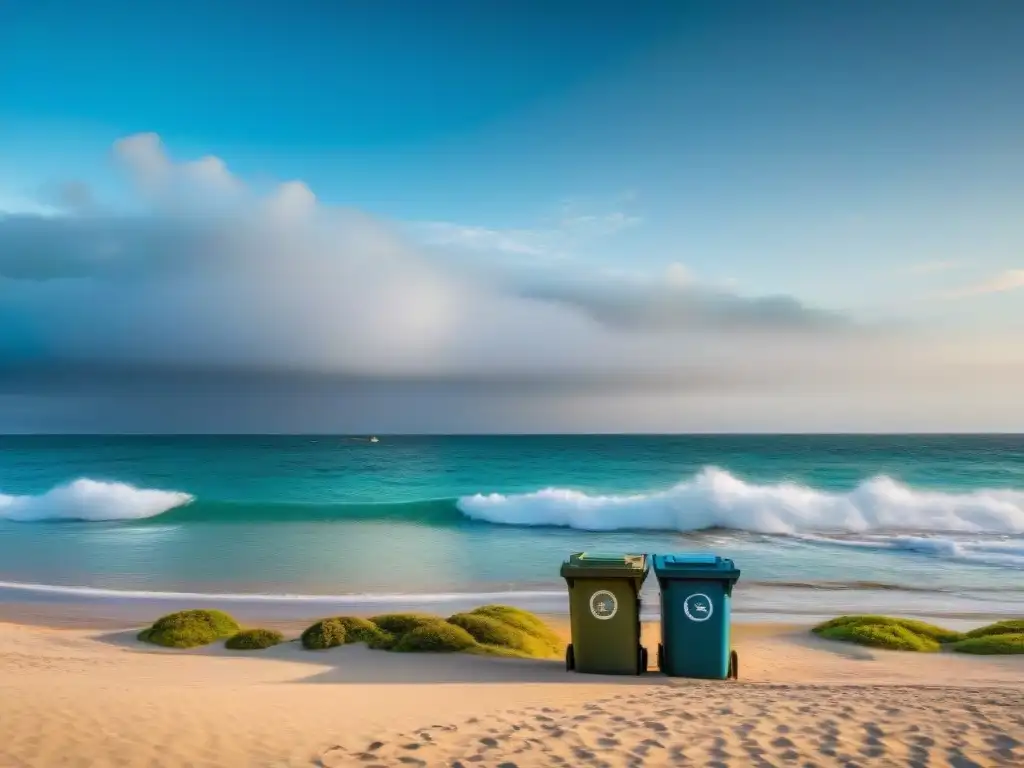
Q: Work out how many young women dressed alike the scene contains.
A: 0